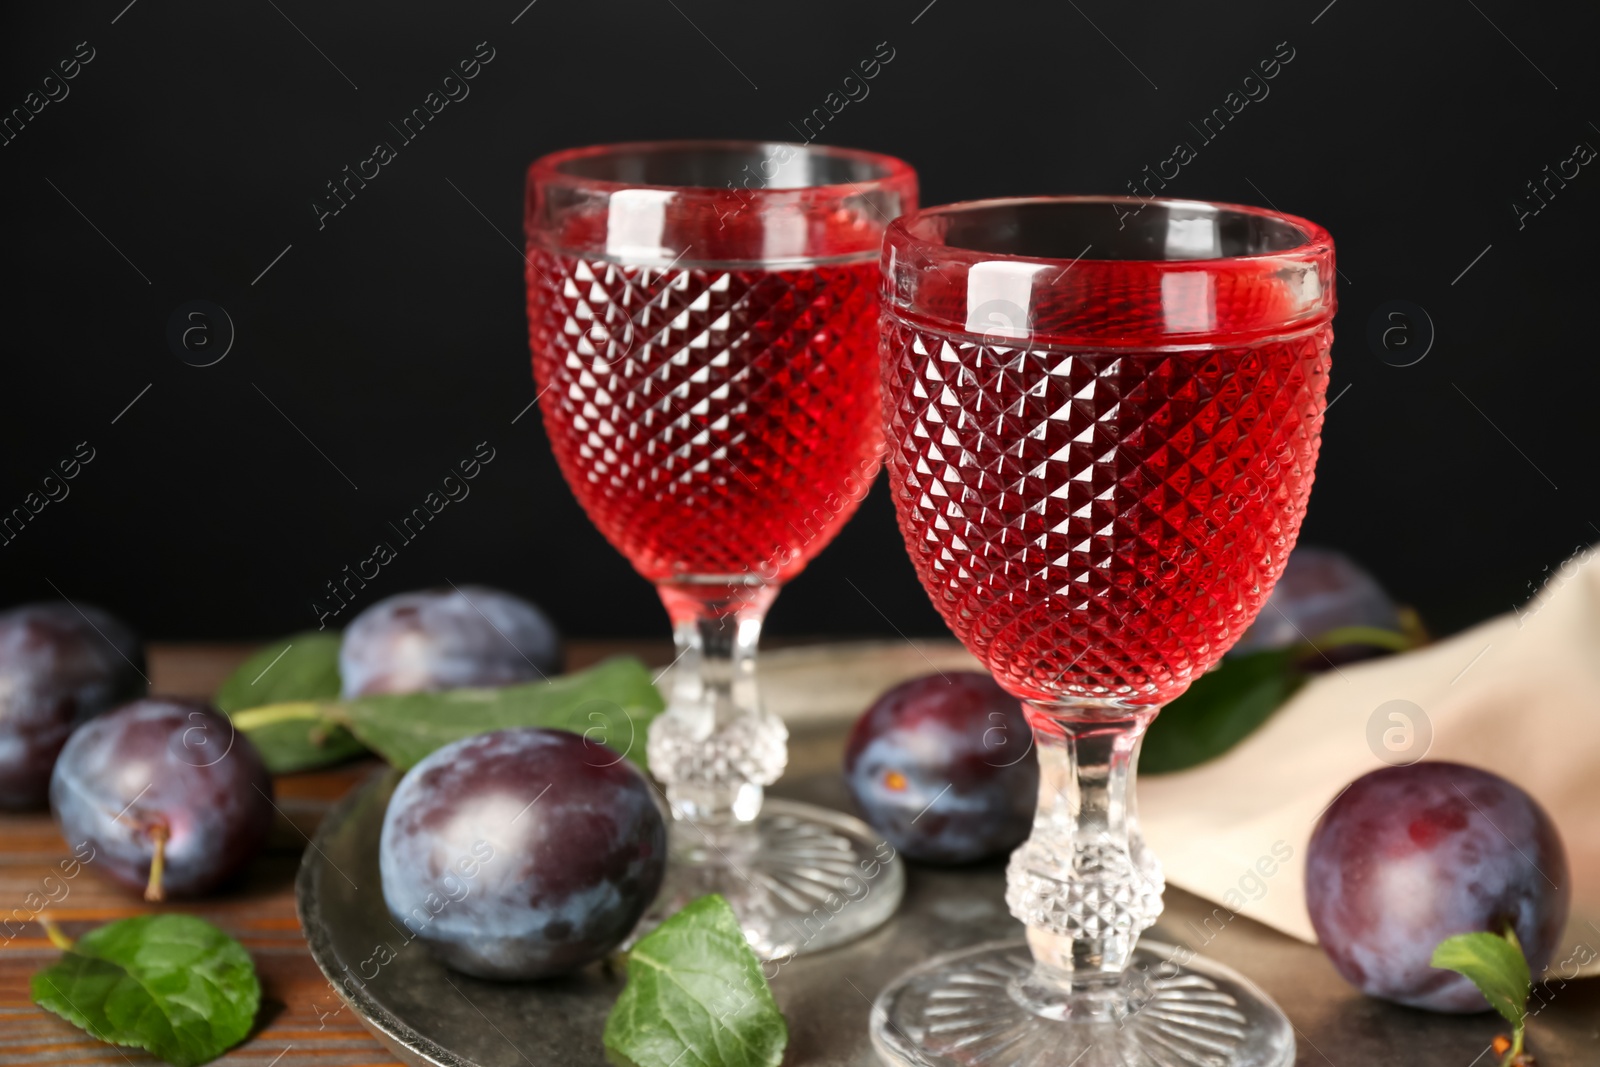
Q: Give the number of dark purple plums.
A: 7